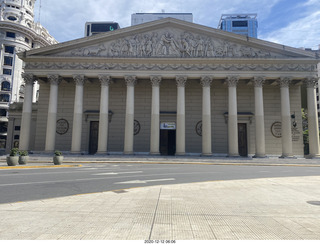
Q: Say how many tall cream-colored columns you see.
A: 12